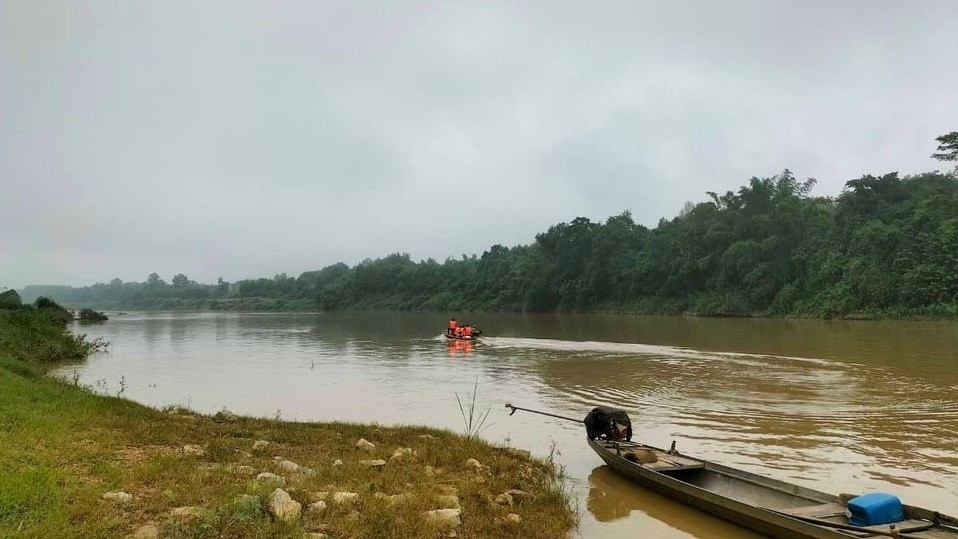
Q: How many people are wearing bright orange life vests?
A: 4